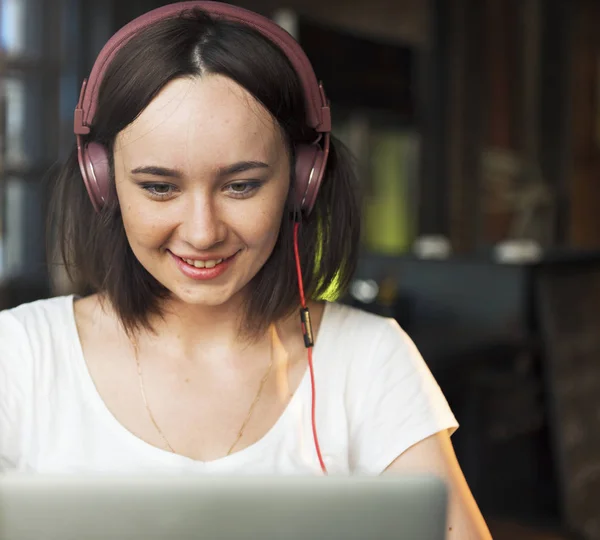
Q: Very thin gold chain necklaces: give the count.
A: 1